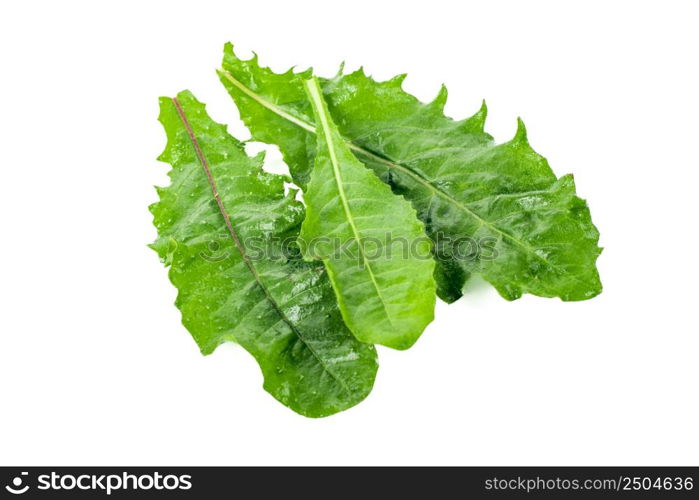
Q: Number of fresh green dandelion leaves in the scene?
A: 3